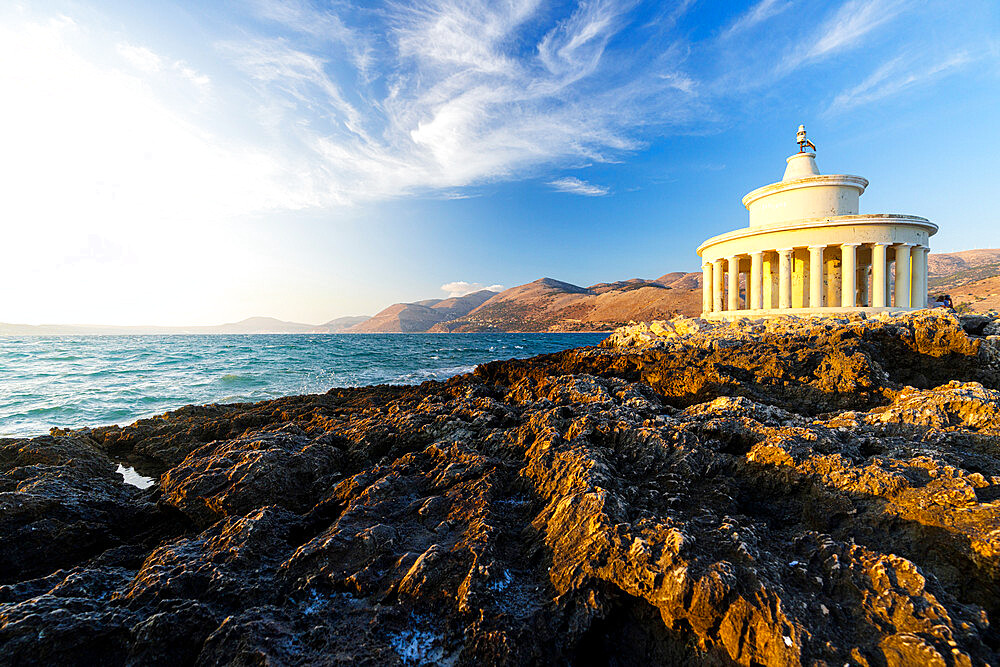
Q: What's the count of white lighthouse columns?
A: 11